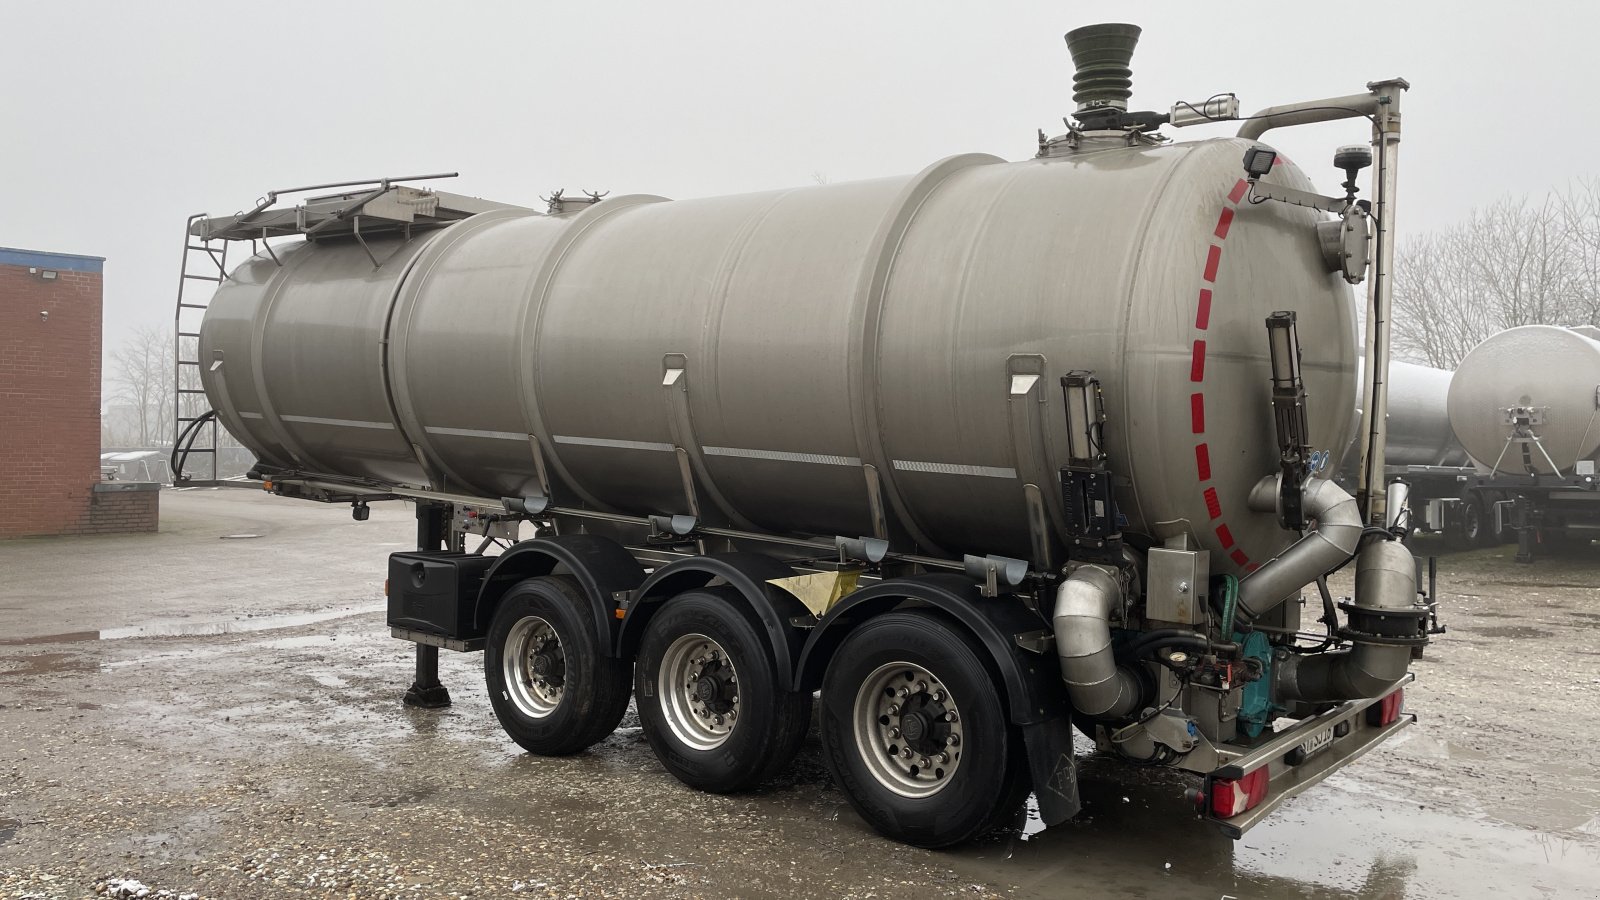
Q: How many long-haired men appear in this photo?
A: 0